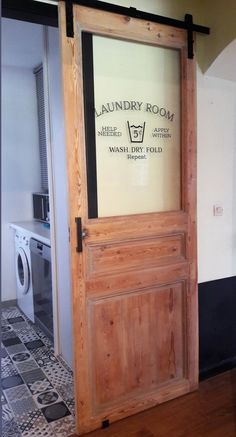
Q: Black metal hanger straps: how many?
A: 2